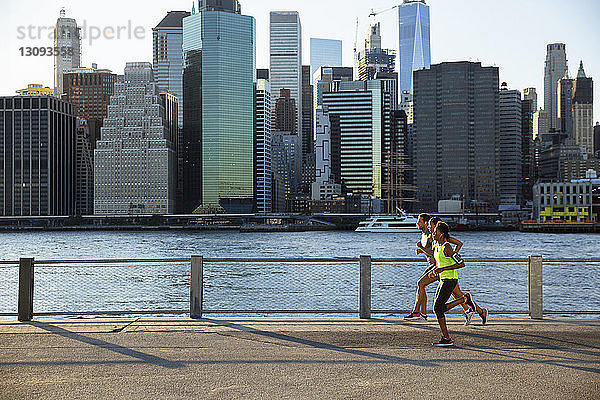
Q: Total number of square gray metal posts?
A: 4